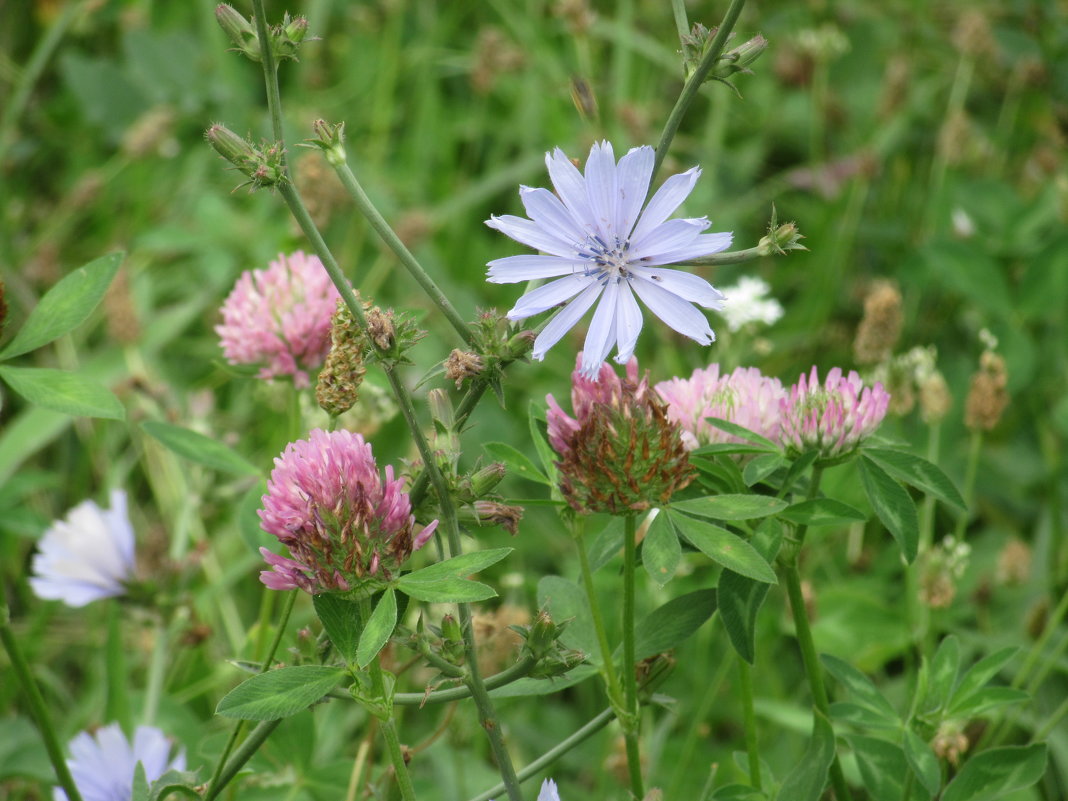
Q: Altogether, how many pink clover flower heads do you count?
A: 5